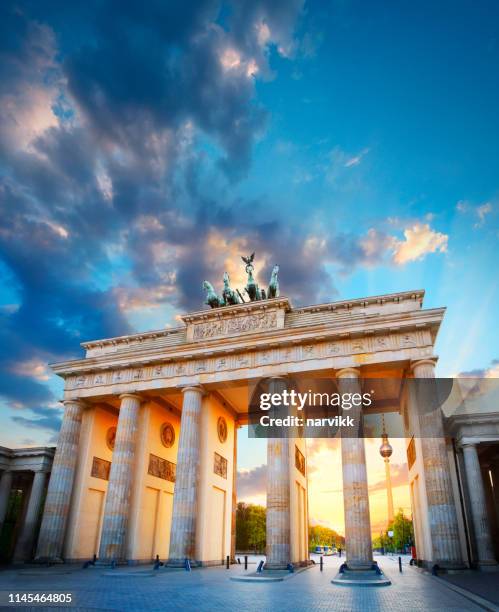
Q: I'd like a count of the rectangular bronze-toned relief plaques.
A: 5